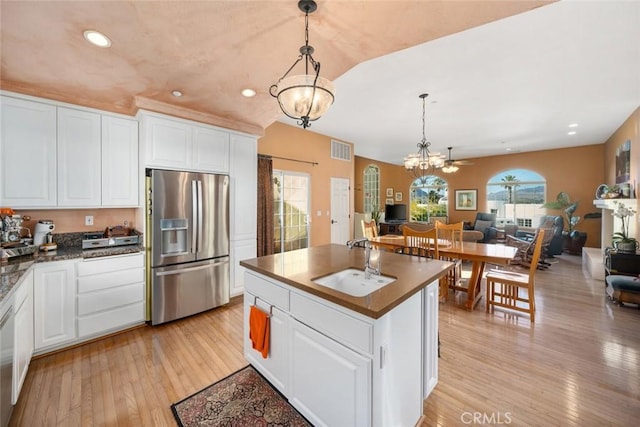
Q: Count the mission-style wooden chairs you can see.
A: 4